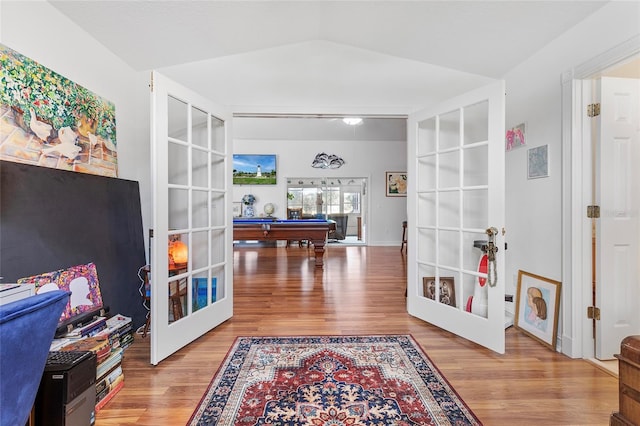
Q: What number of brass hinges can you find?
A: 3